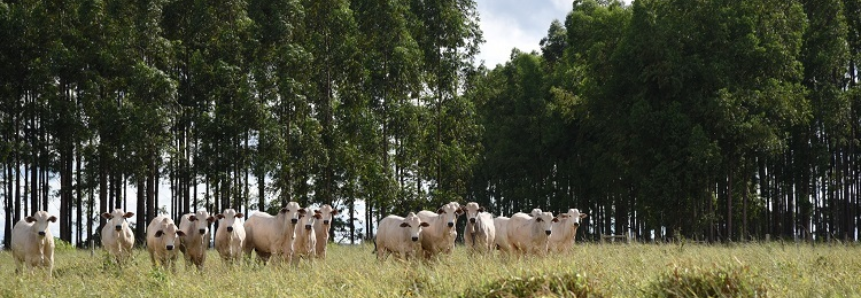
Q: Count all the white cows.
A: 14